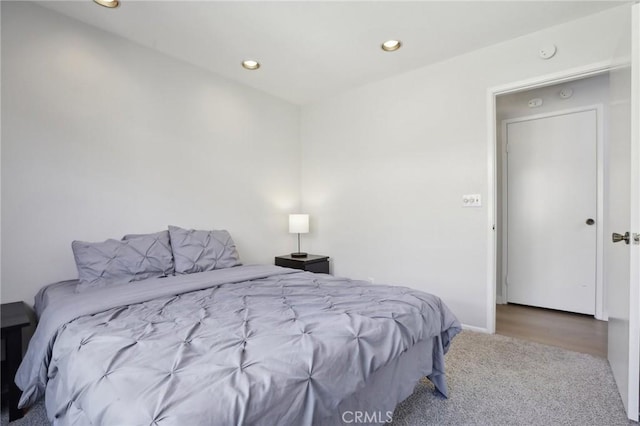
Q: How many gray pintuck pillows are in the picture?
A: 2